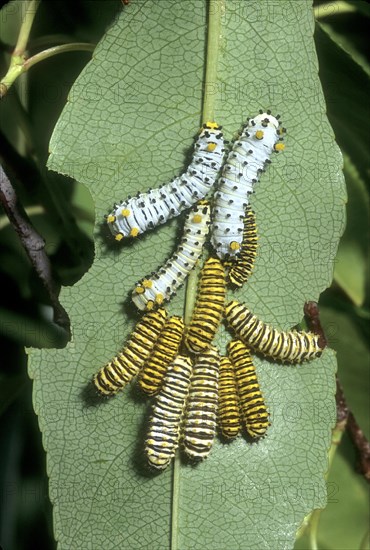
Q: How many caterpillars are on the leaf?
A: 12